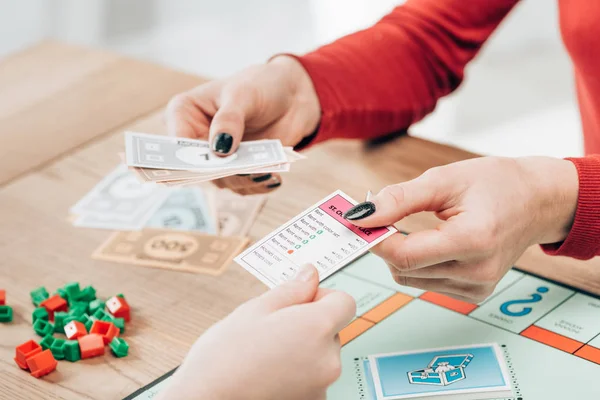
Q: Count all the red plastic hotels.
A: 8